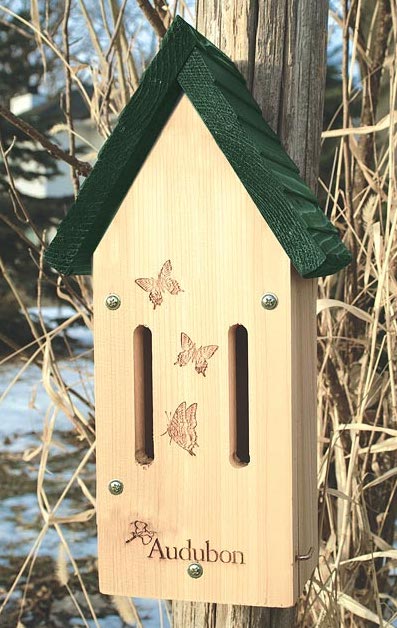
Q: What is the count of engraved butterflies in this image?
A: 3